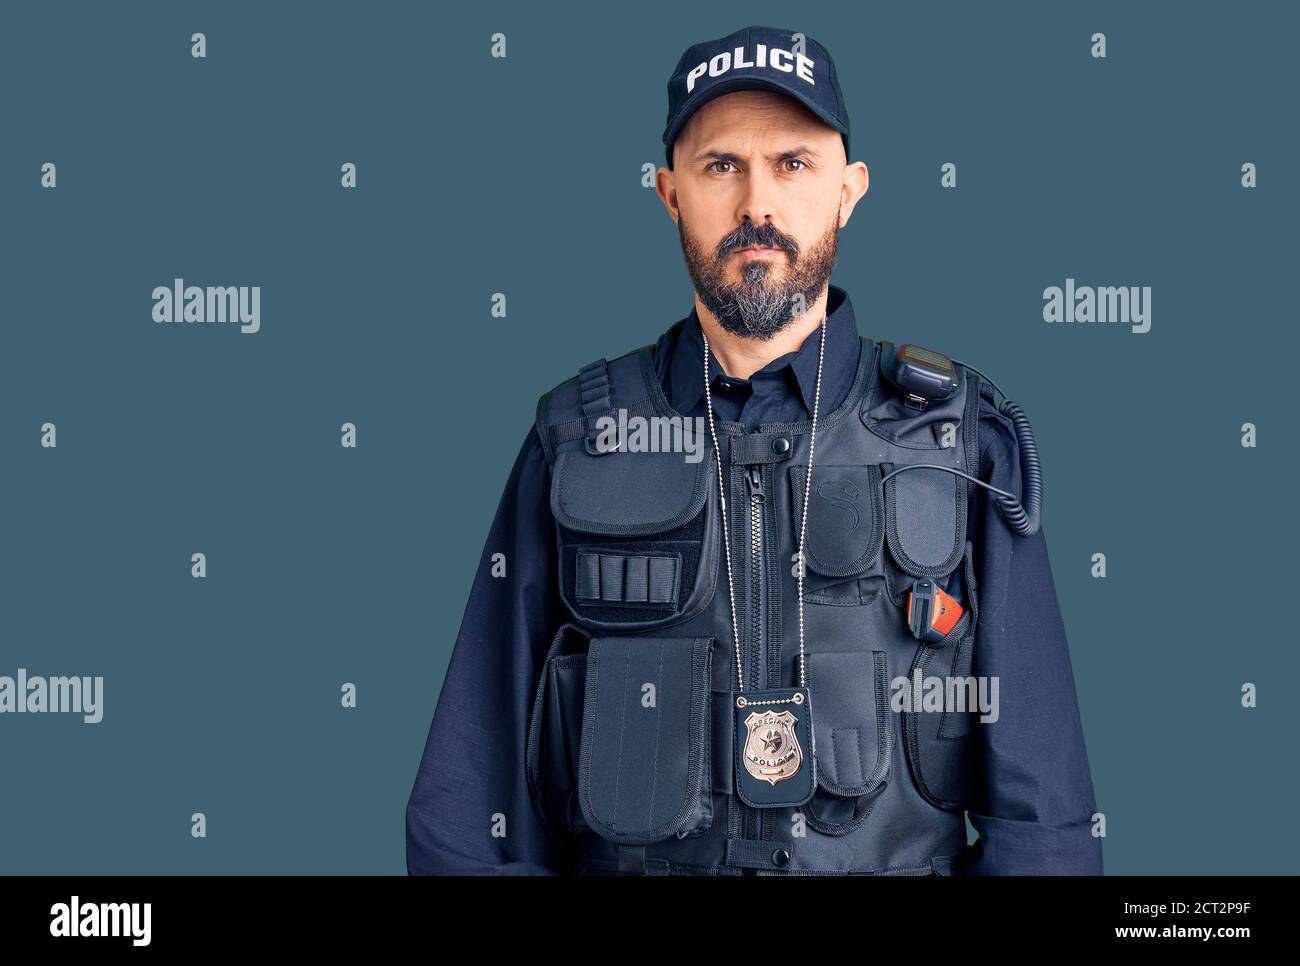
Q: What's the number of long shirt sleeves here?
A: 2